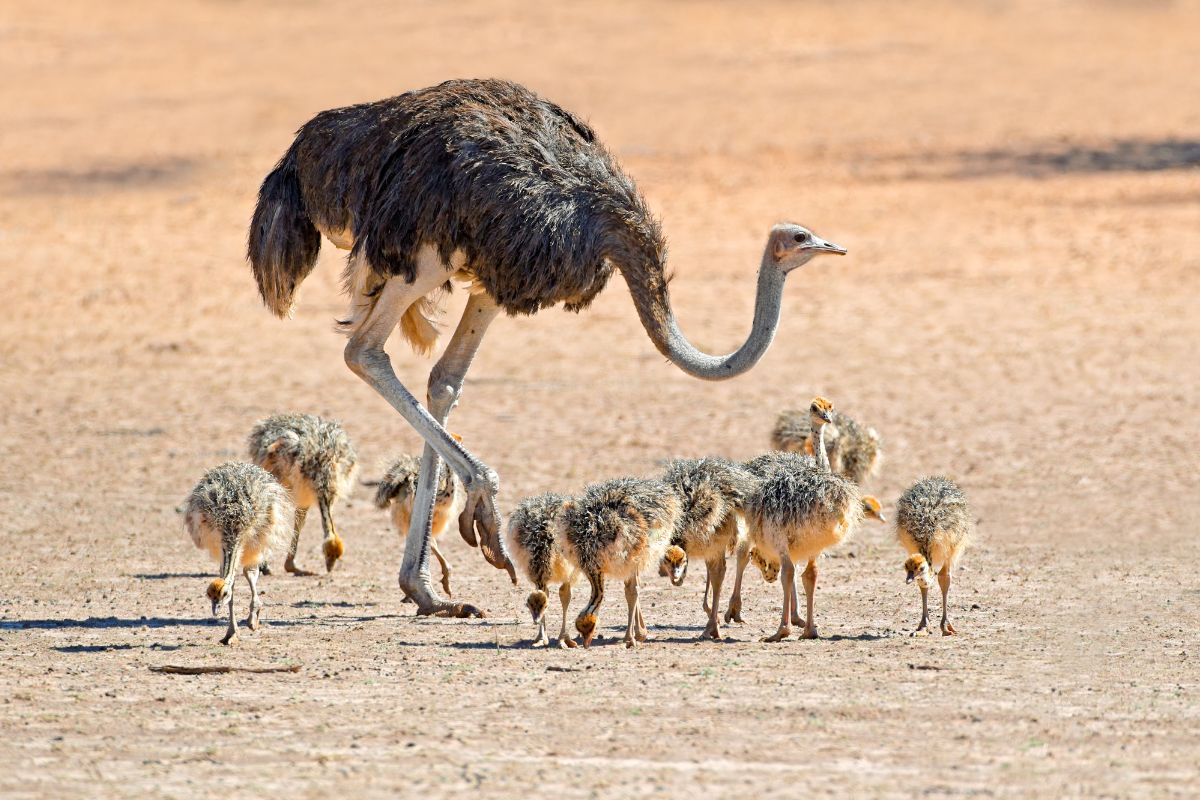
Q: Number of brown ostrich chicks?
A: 10